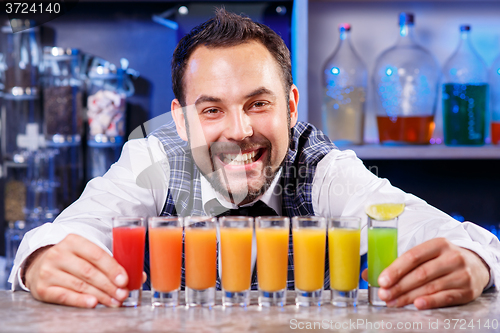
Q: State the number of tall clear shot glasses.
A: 8